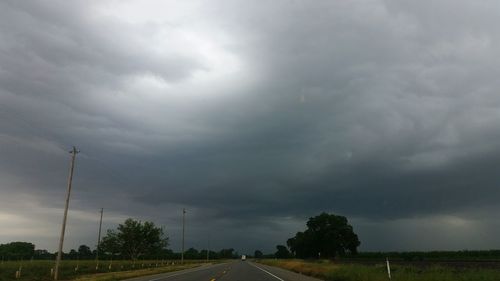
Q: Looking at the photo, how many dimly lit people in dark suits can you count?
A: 0